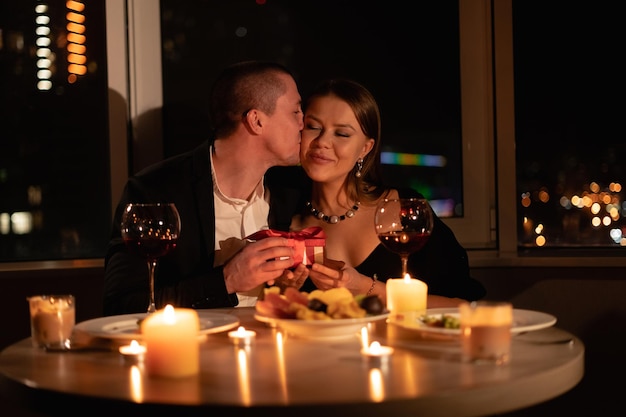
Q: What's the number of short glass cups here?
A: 2